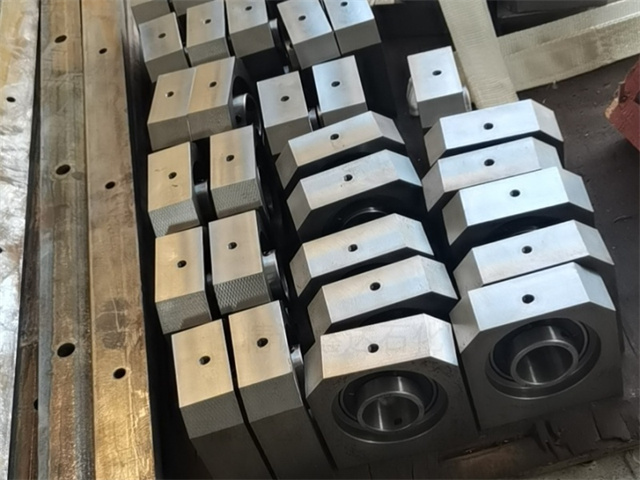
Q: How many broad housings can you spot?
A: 10